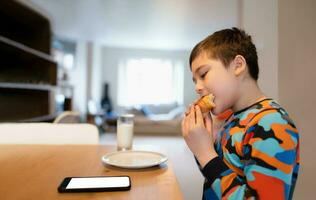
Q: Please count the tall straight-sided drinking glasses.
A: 1